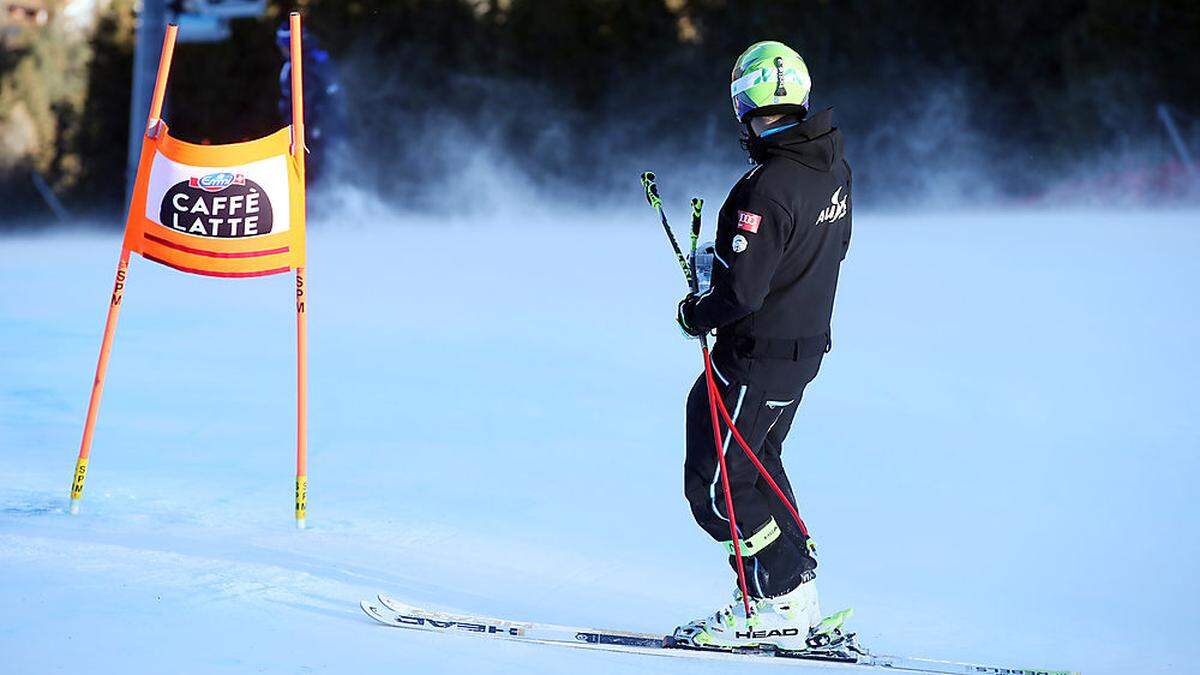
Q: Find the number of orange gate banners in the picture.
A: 1